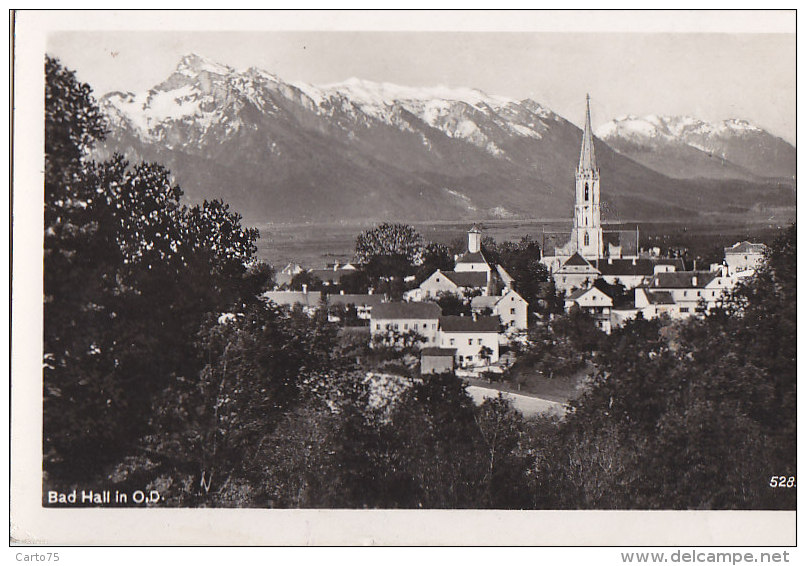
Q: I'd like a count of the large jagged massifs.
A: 2